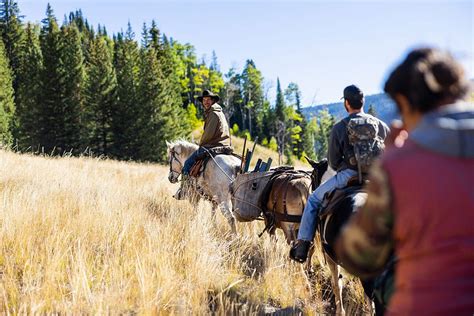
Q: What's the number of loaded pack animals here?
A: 1